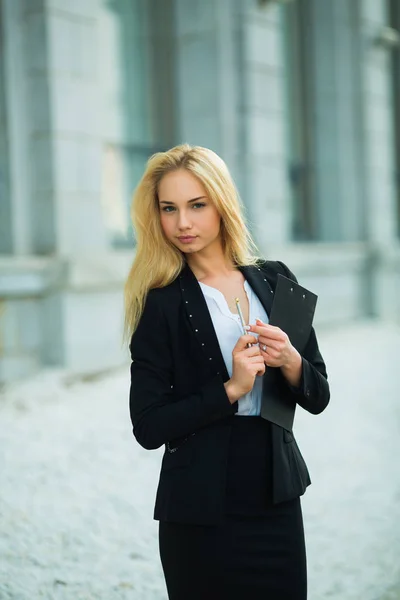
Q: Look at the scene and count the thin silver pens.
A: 1